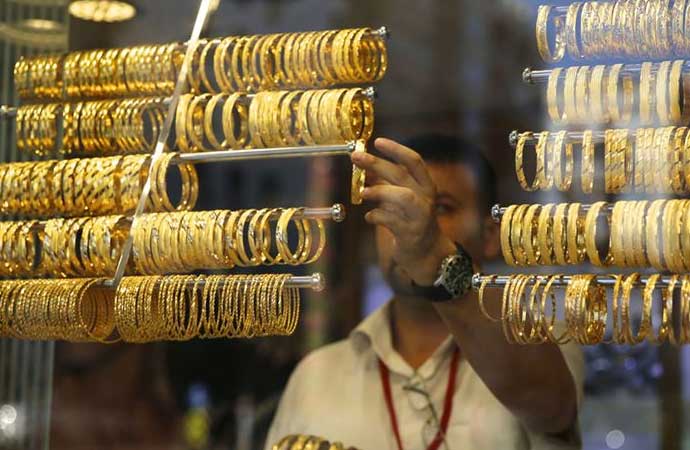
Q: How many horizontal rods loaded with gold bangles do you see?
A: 10